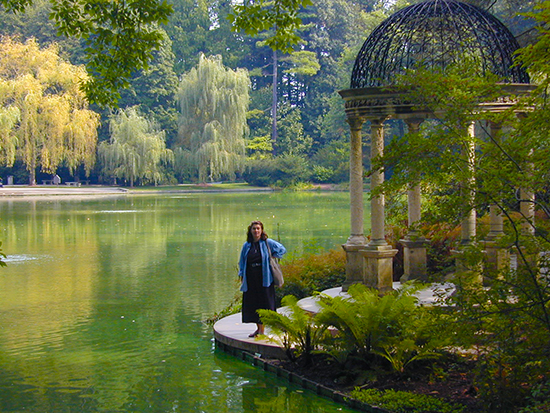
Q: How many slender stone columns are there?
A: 6